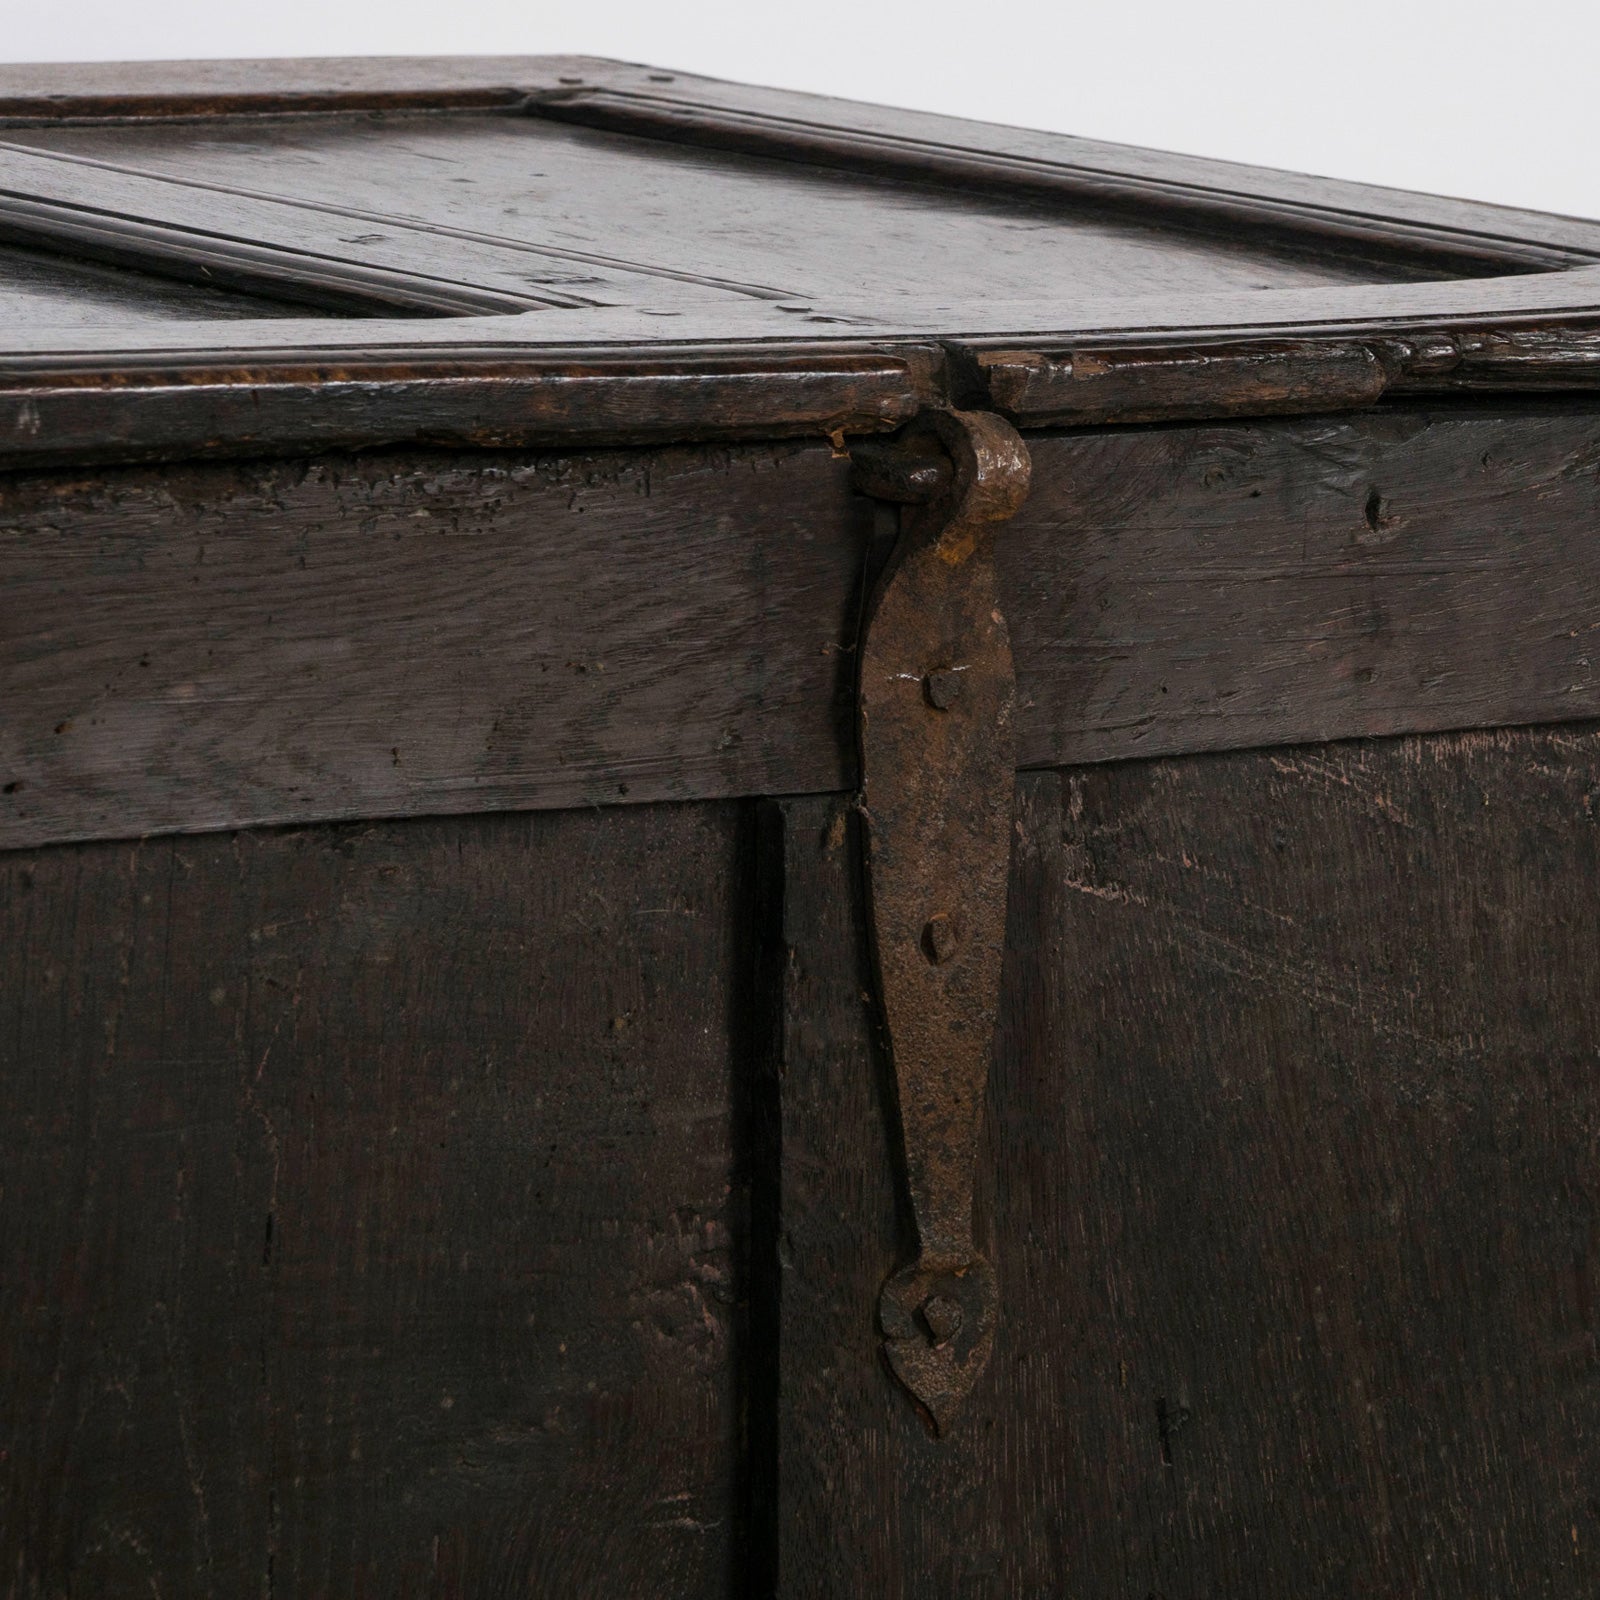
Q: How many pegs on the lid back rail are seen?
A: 2